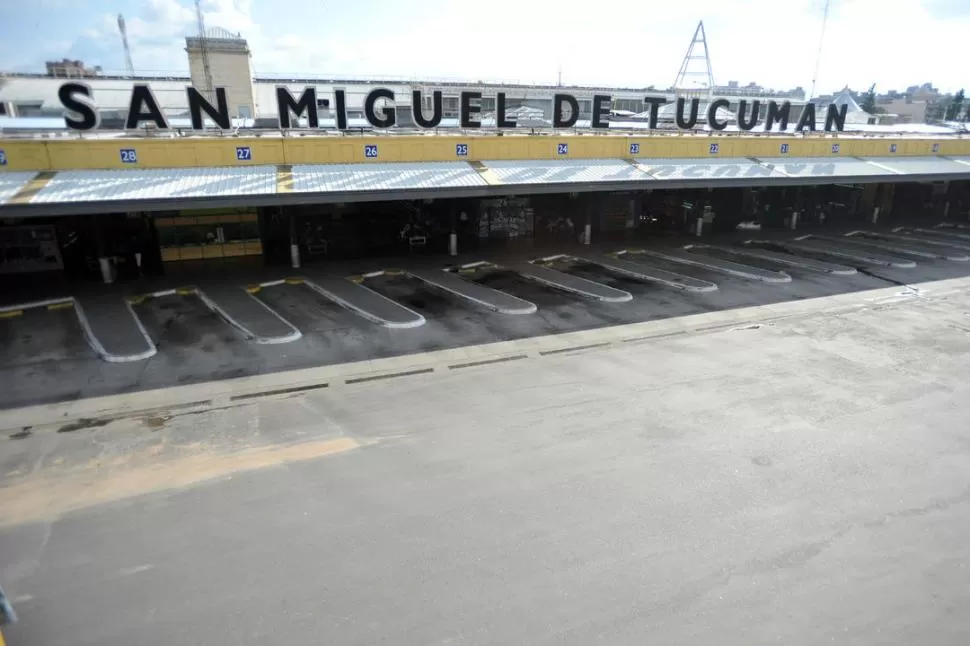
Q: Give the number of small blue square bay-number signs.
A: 12